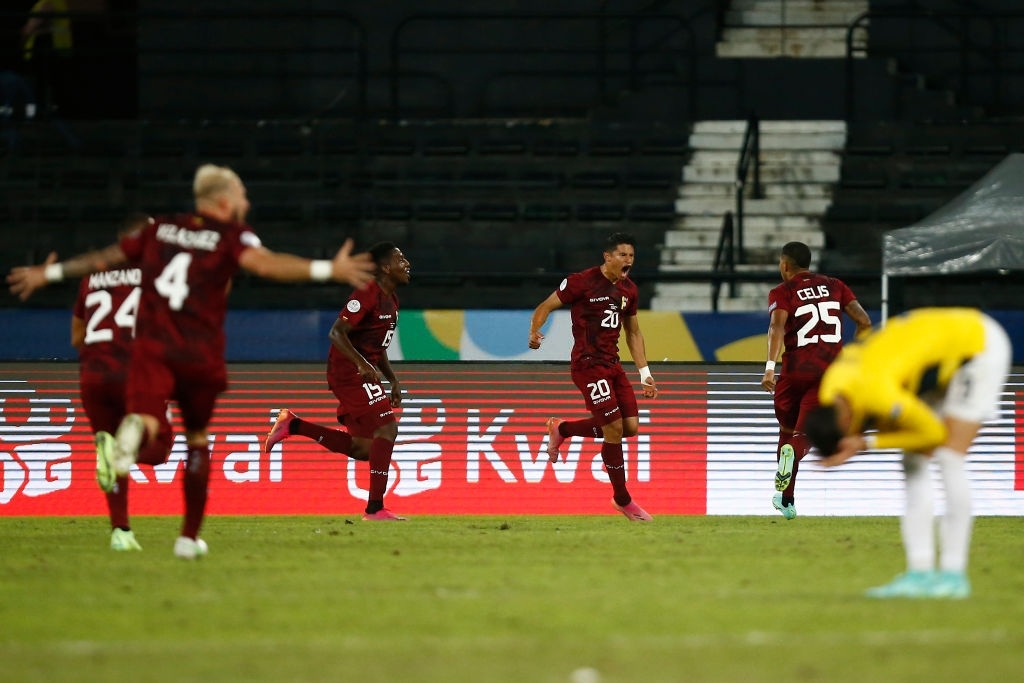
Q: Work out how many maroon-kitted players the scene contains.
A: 5